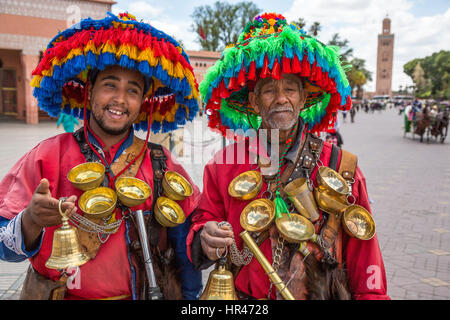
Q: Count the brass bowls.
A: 11